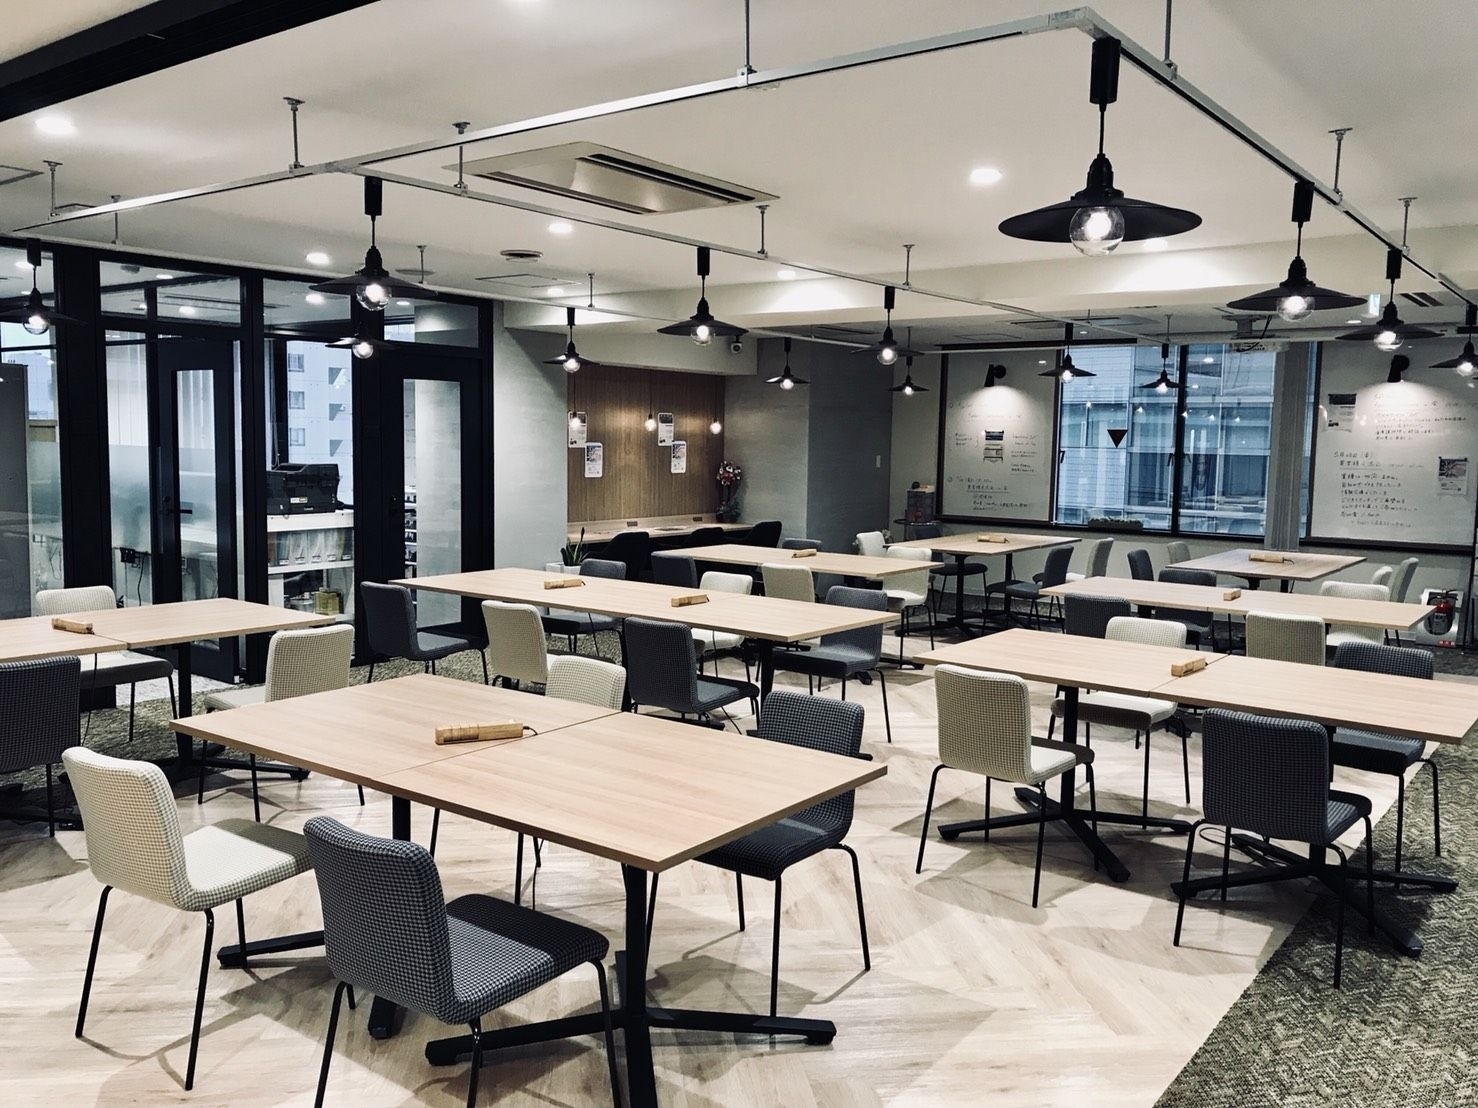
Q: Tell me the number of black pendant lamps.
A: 14